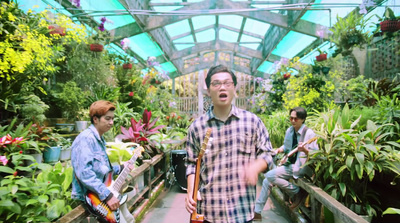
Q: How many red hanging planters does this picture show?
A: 6